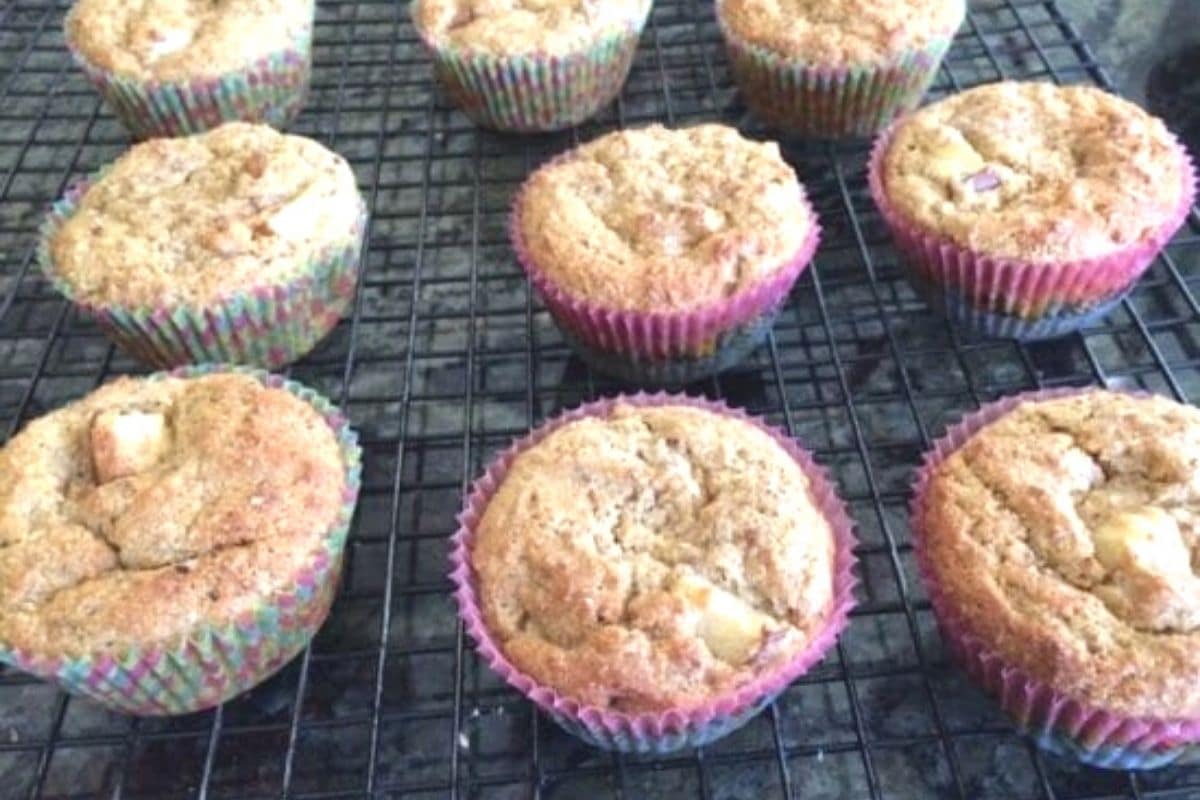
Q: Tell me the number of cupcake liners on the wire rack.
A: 9